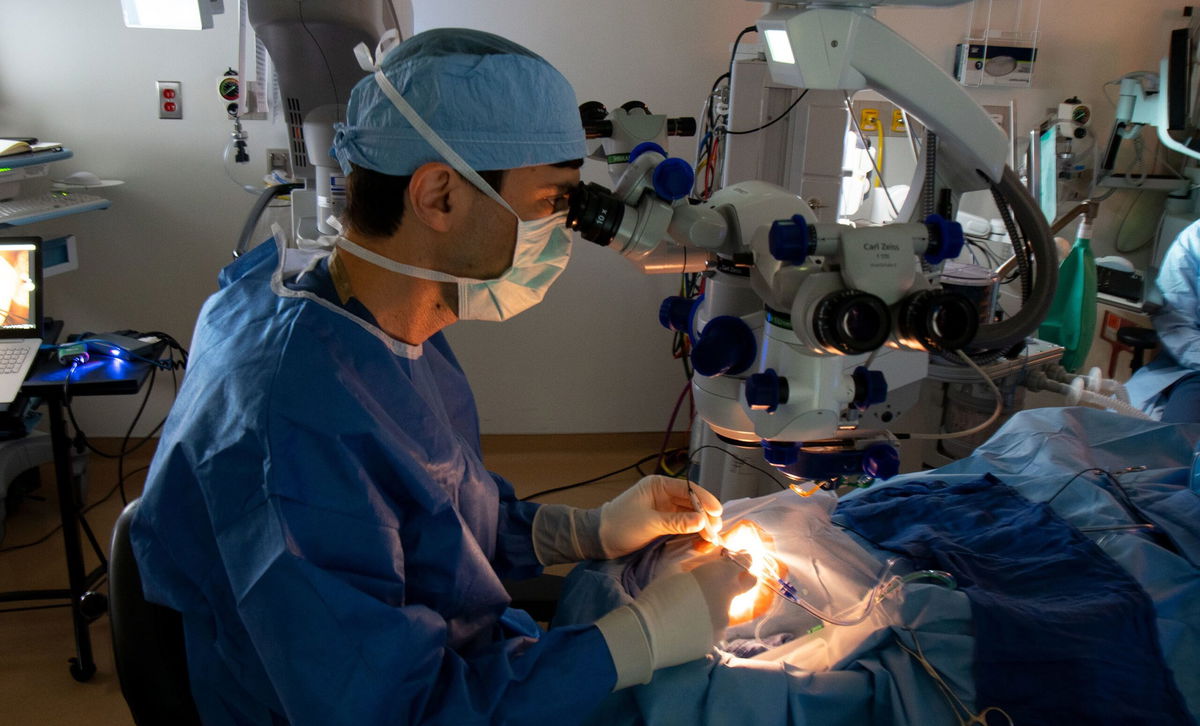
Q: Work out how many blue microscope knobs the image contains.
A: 10